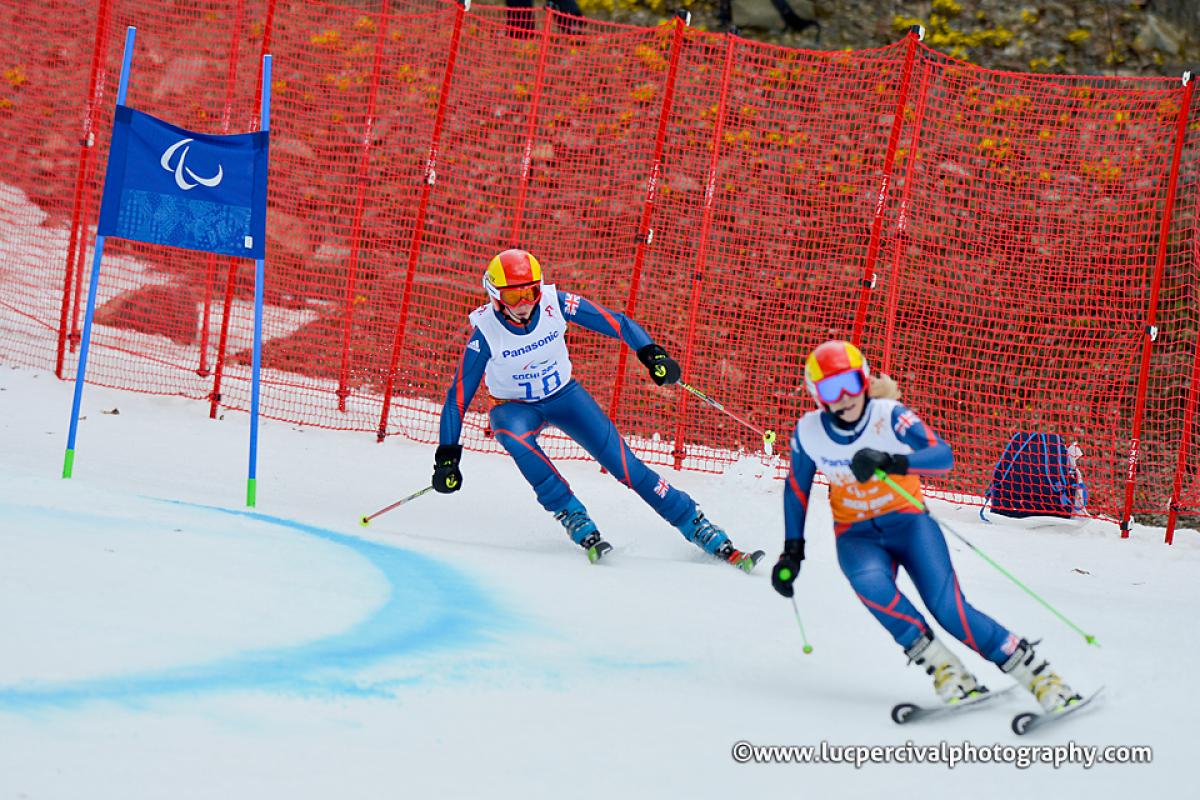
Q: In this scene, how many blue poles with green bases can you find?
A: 2